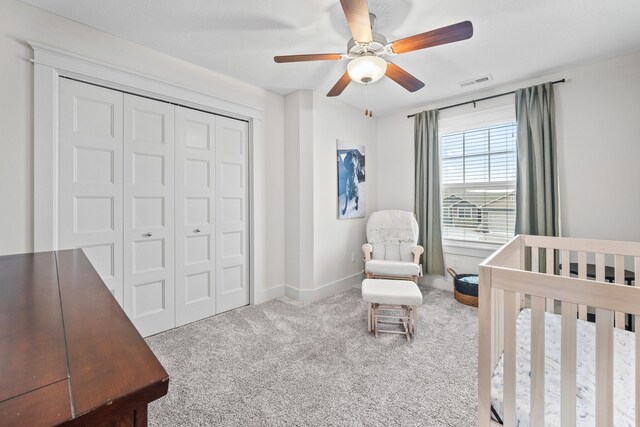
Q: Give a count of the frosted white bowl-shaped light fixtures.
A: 1